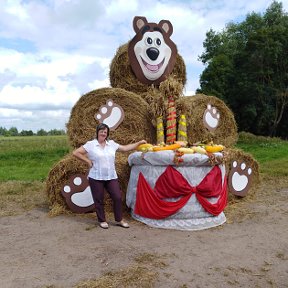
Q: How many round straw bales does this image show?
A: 5